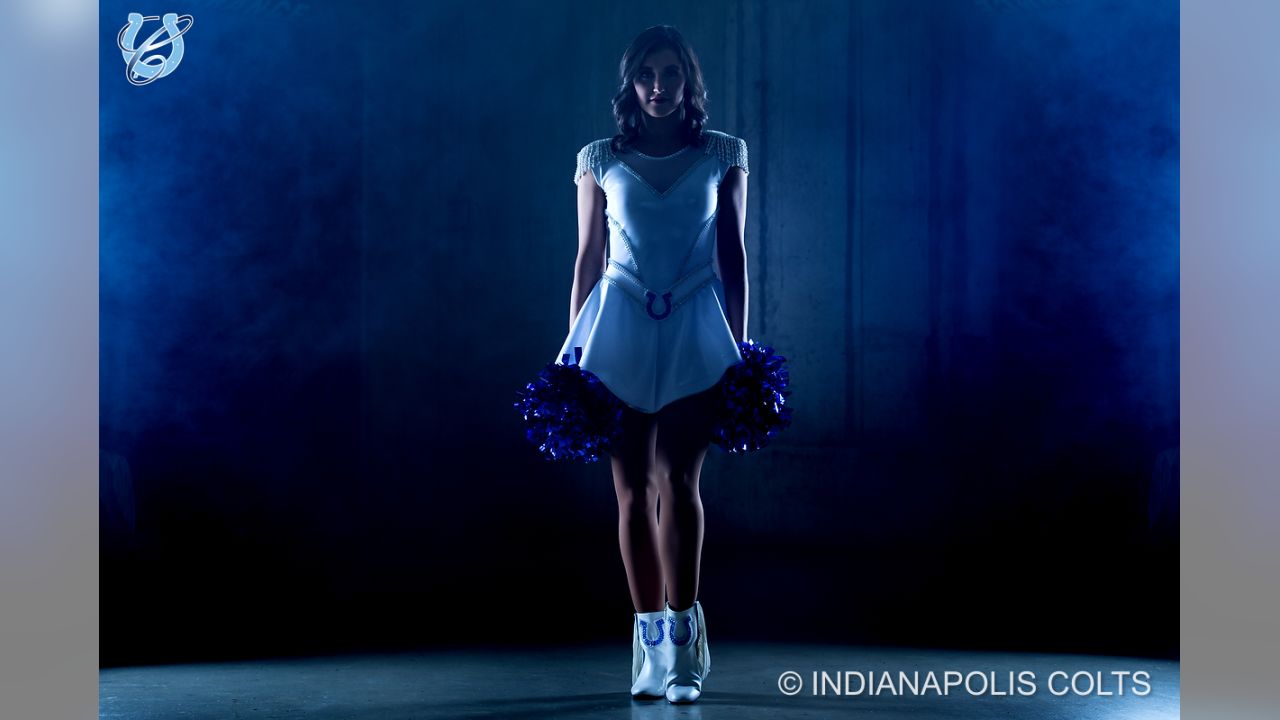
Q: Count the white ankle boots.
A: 2